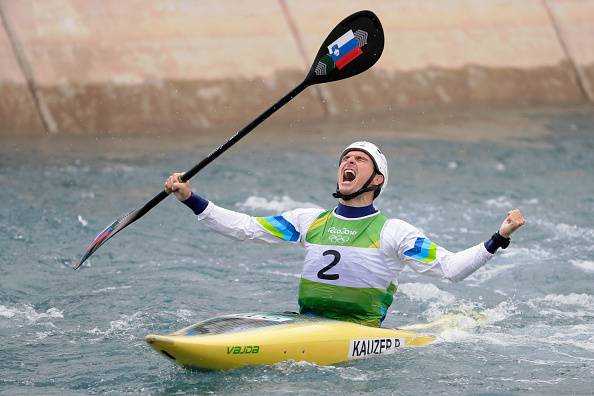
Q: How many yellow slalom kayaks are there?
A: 1